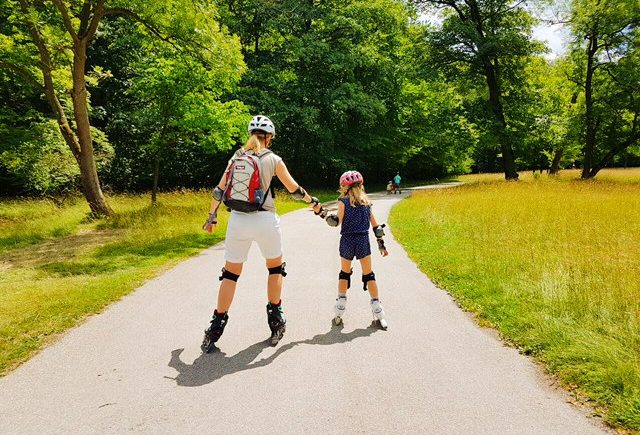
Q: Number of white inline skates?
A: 2